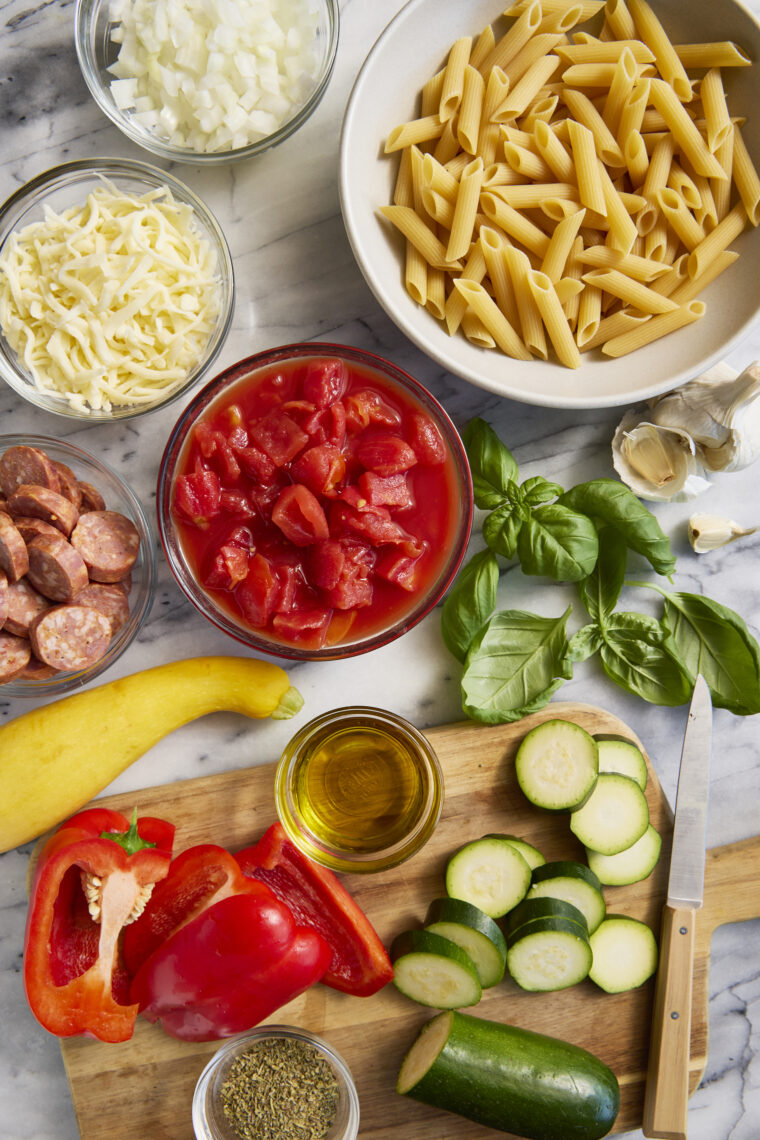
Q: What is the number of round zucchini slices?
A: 12